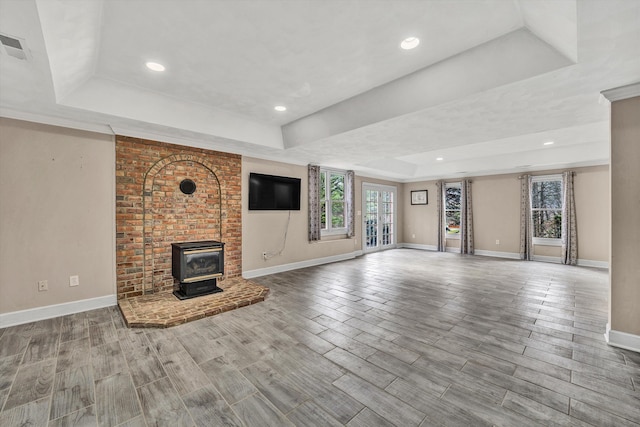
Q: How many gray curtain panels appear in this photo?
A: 6